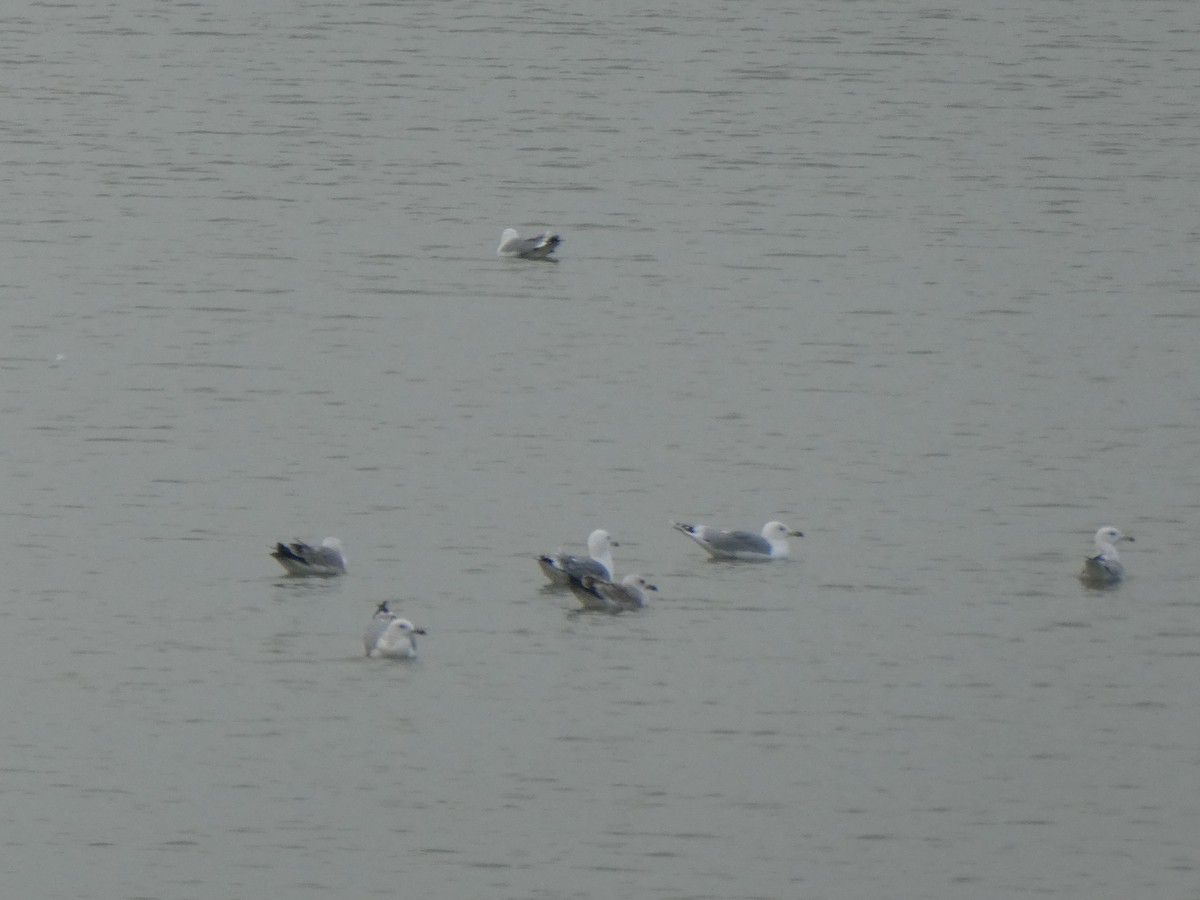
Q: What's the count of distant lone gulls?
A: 1